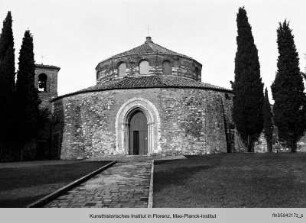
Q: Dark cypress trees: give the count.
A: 5